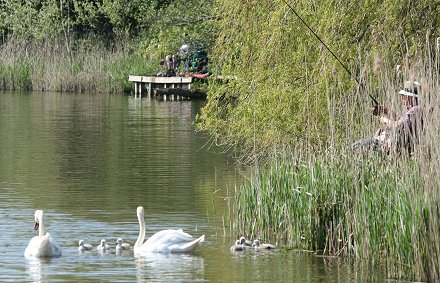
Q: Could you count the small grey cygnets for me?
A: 6